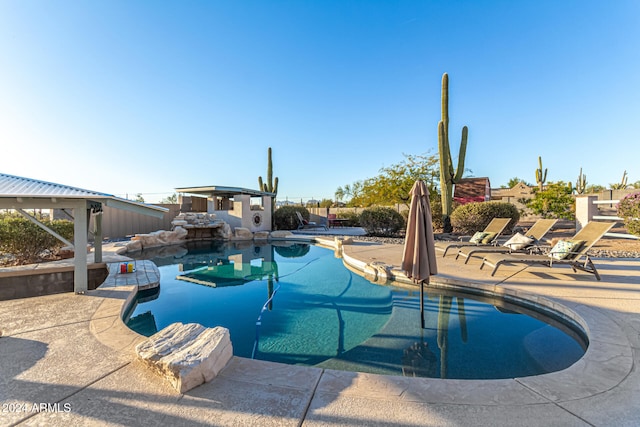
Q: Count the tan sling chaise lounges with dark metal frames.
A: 3